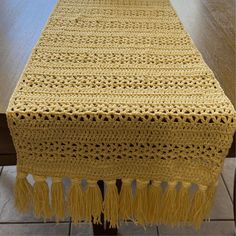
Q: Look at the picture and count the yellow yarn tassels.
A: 13